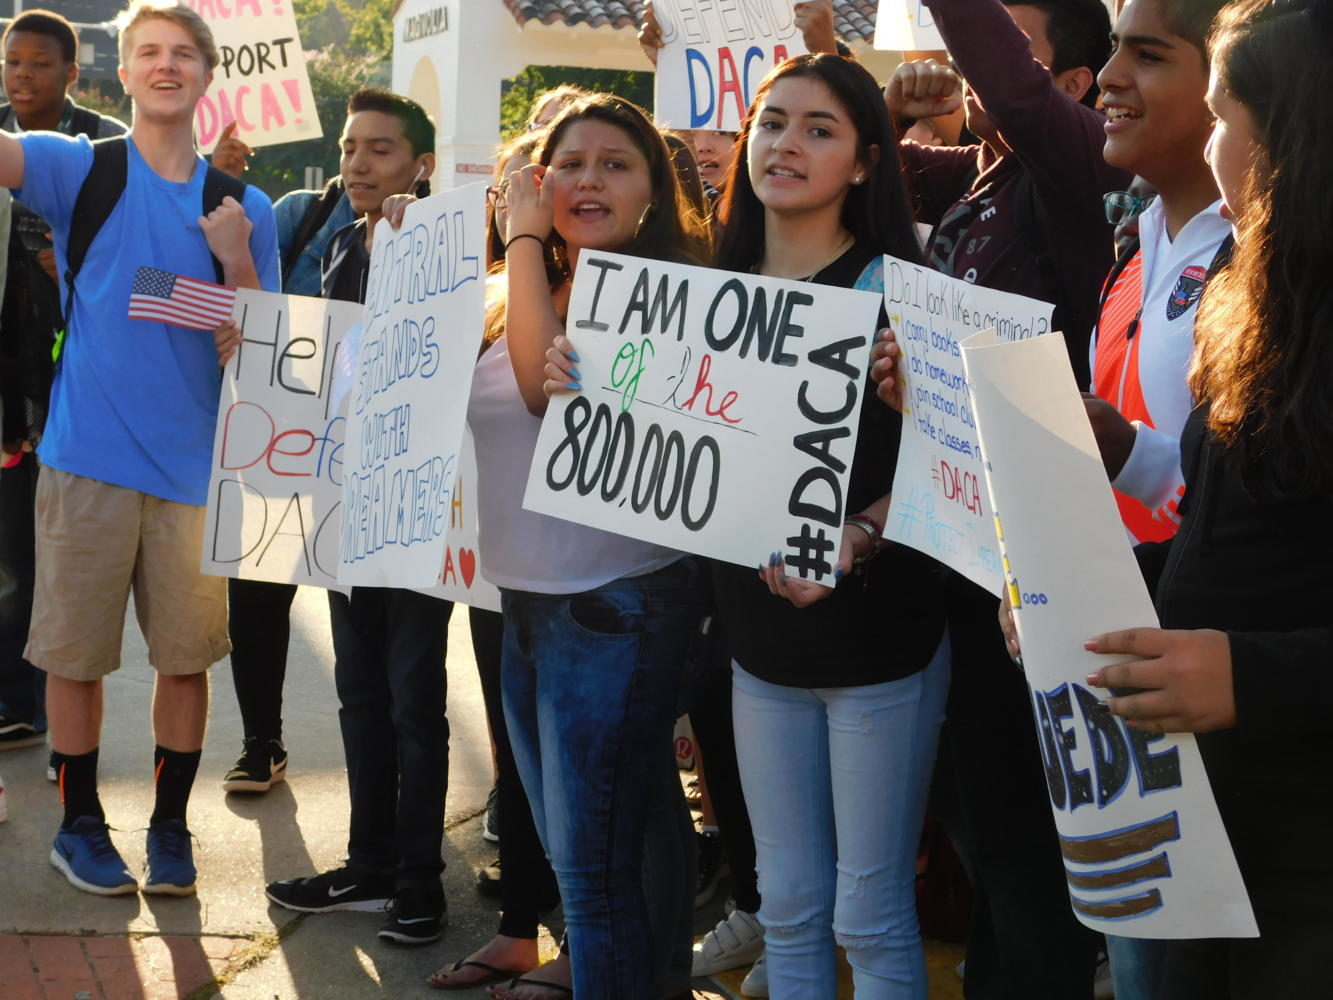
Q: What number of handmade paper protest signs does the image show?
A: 9